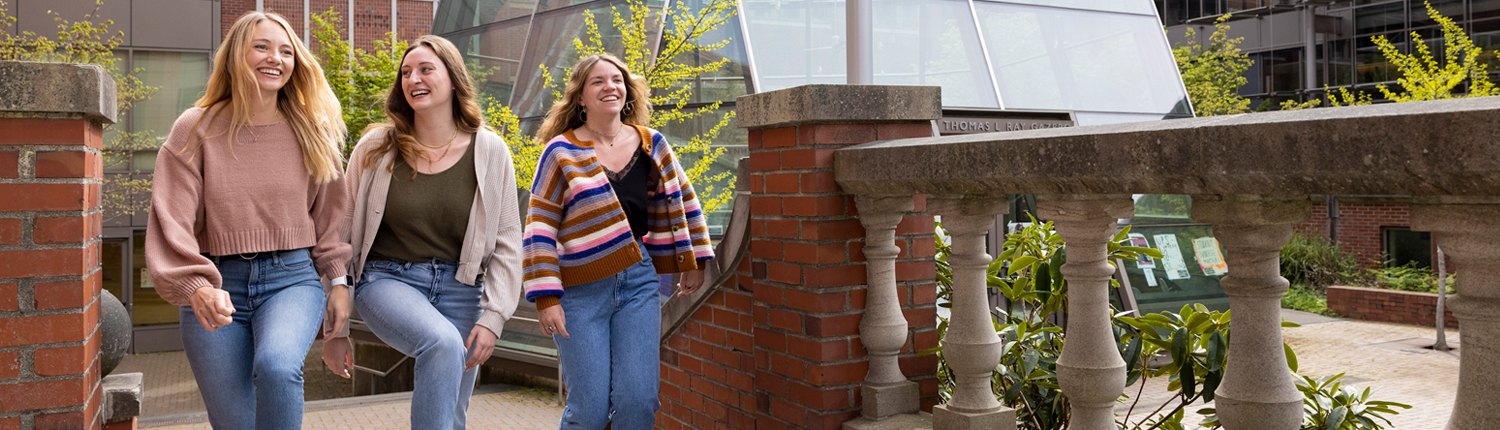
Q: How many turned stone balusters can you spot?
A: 5